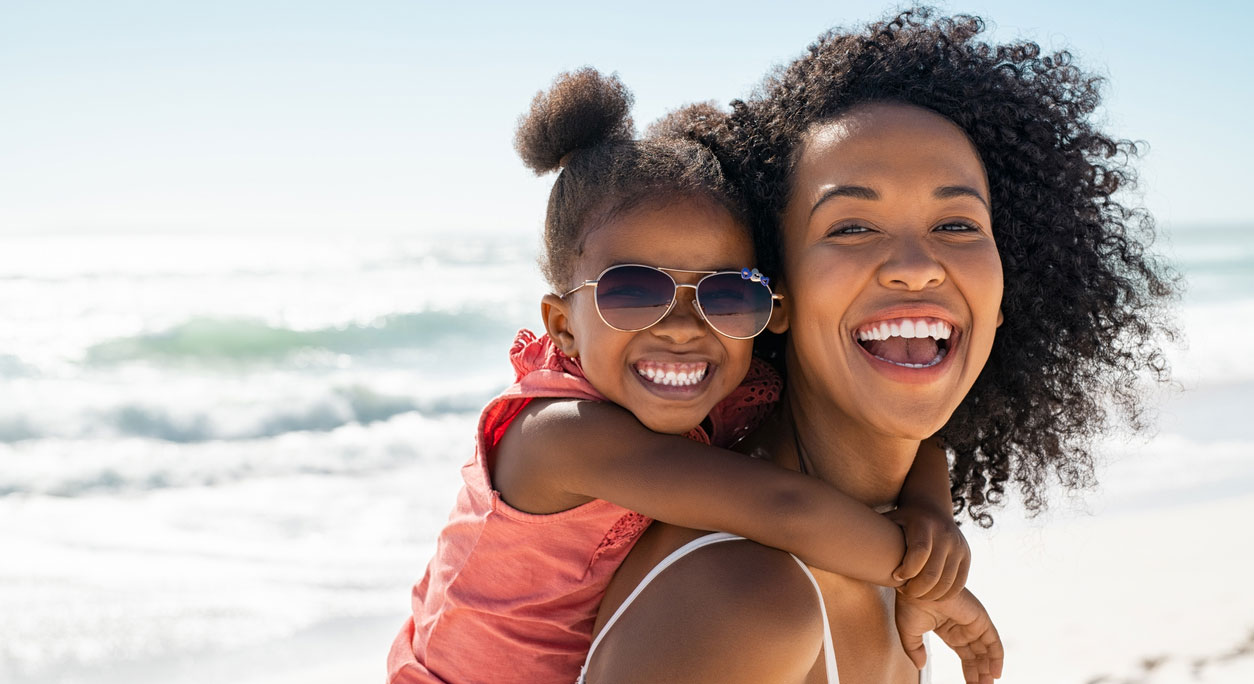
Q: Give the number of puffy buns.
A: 2